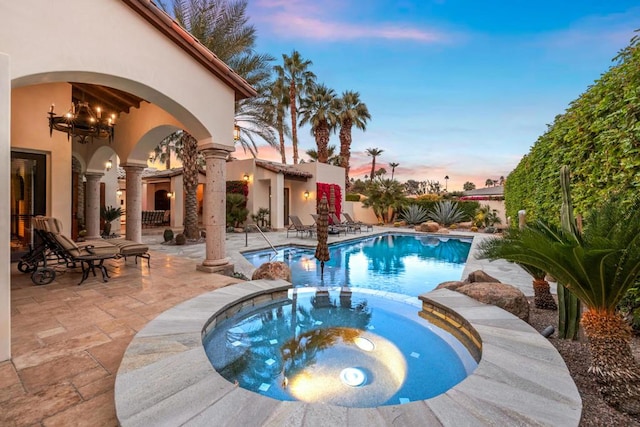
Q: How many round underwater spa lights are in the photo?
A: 2